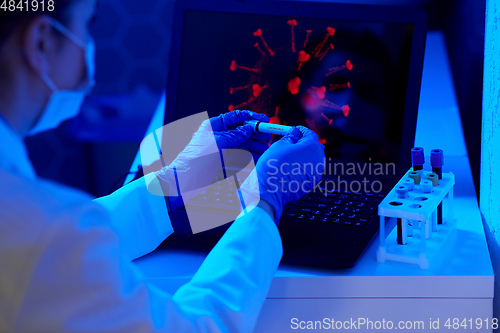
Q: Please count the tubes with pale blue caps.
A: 3